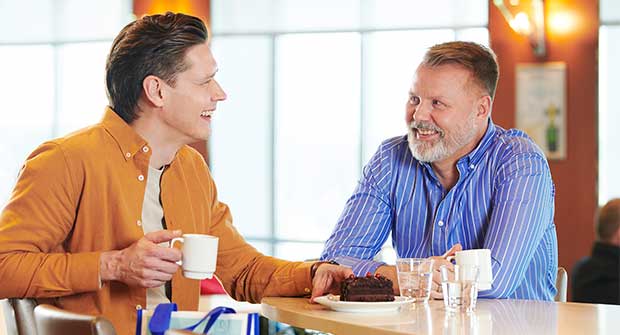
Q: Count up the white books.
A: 0